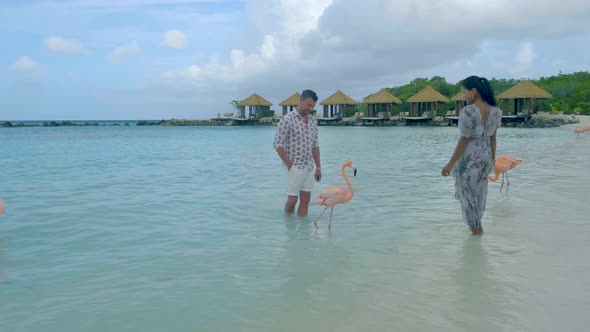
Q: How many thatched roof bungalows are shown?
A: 7